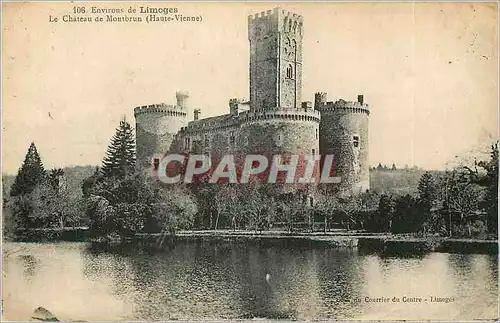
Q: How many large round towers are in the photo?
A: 3